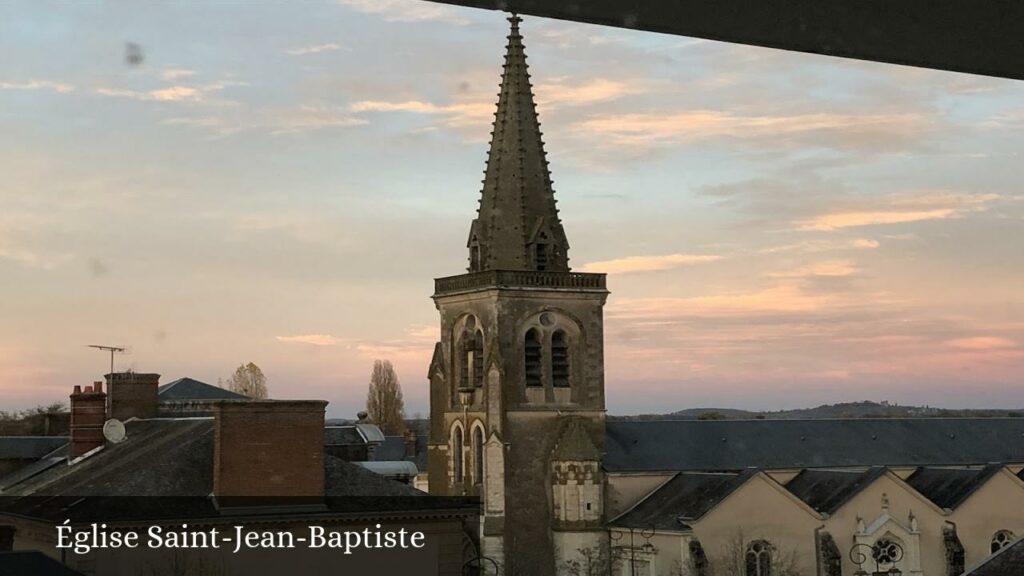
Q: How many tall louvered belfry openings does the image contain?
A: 4